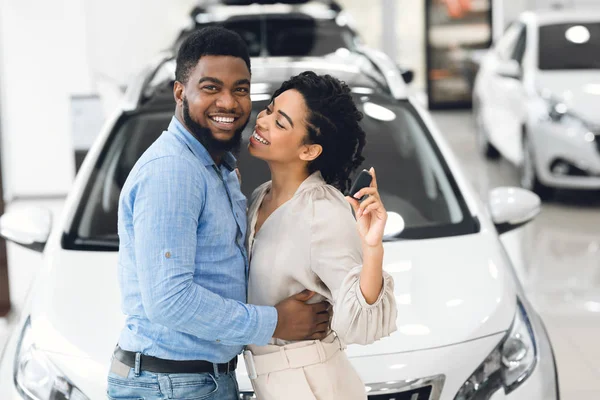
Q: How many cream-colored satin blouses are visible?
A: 1